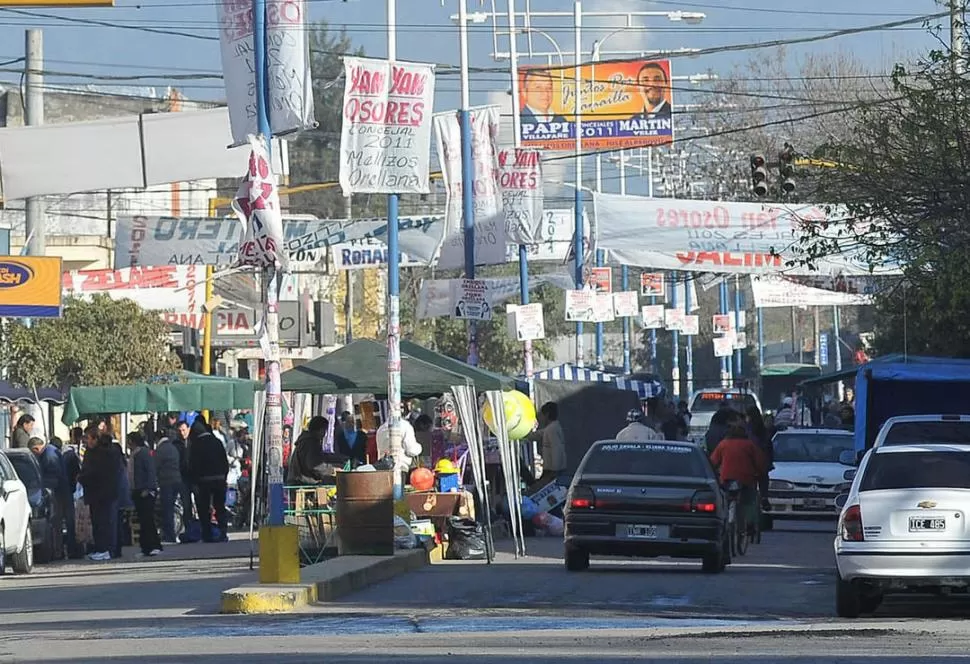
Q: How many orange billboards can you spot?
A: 2